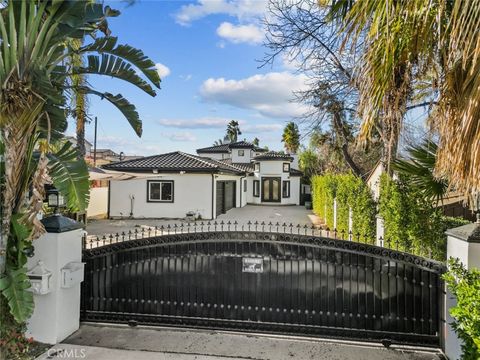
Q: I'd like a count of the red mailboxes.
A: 0